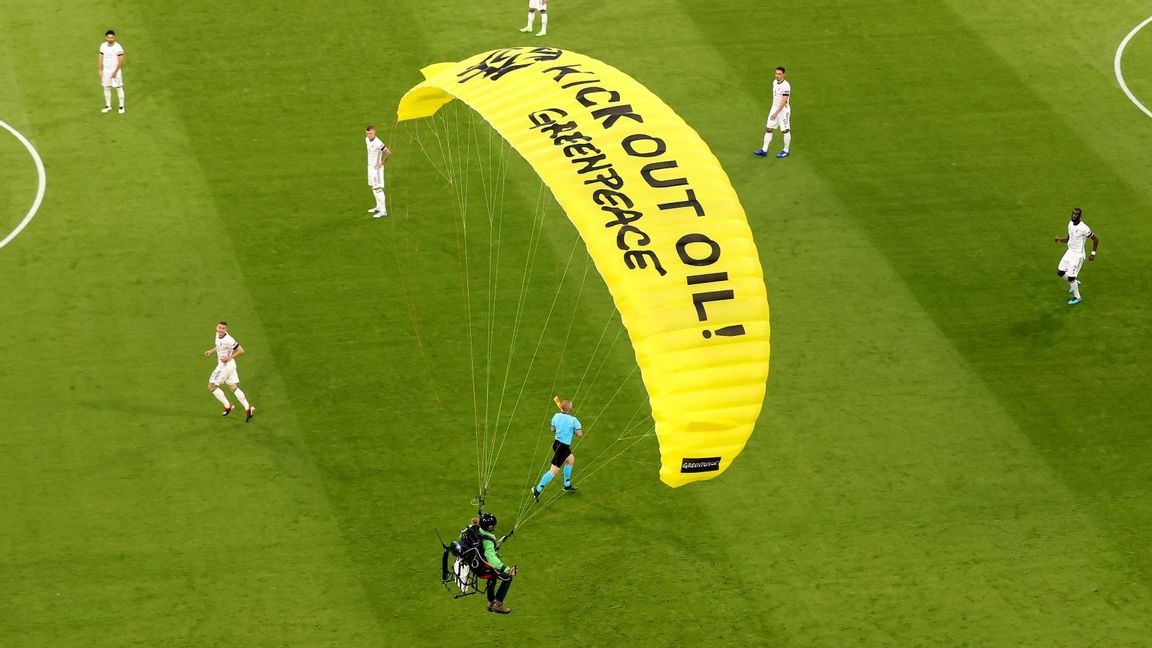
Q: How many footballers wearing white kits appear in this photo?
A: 6